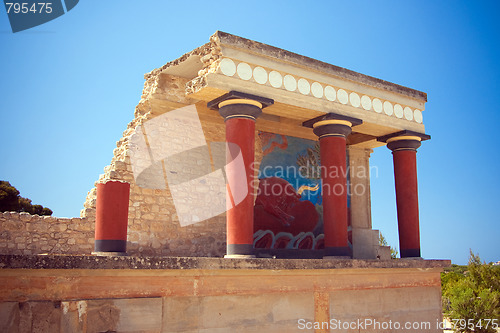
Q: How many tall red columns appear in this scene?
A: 3